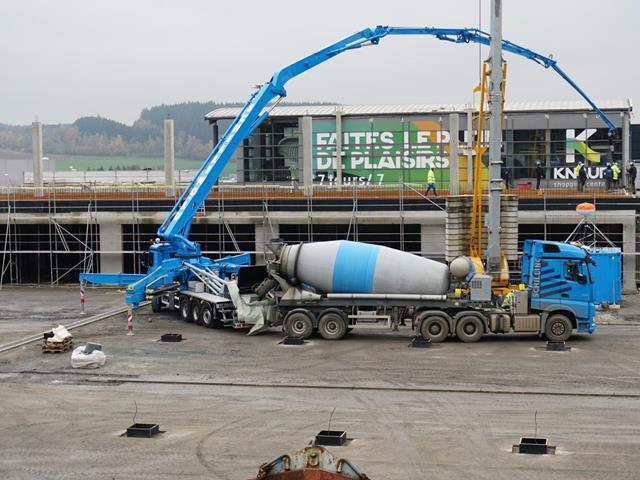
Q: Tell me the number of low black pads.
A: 7